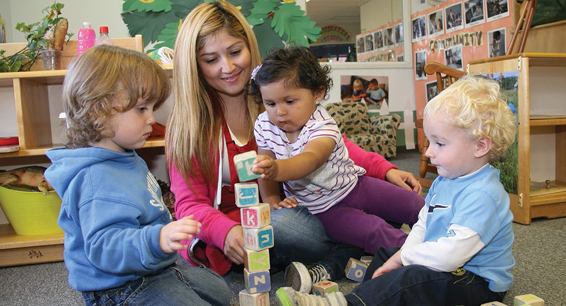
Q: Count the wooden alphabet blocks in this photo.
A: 12